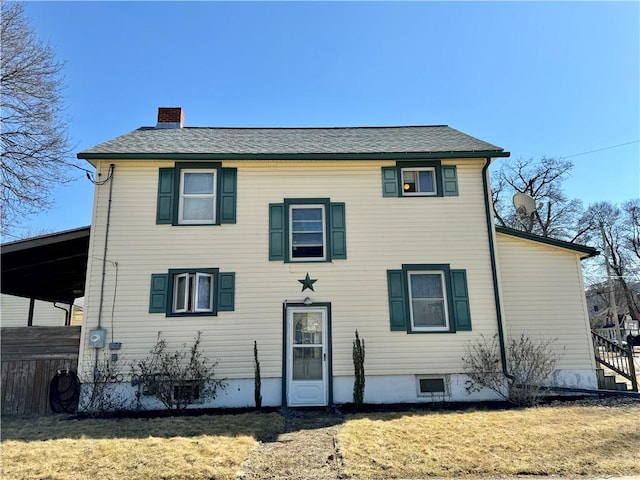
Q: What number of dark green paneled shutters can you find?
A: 10